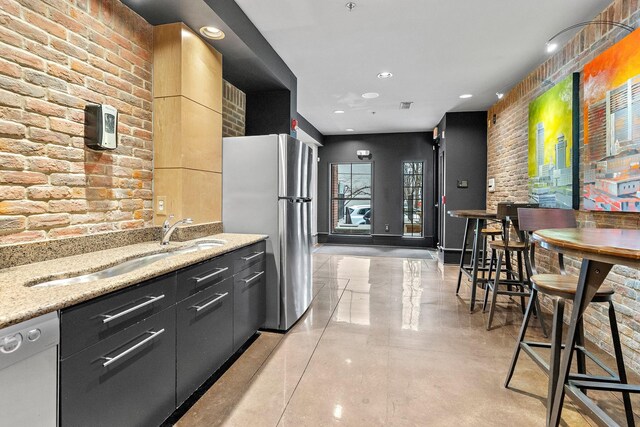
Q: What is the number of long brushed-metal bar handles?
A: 6